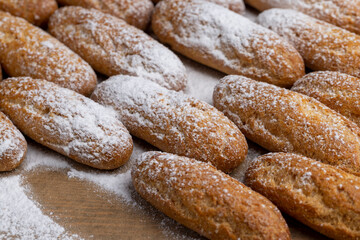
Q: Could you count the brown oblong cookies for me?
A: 15